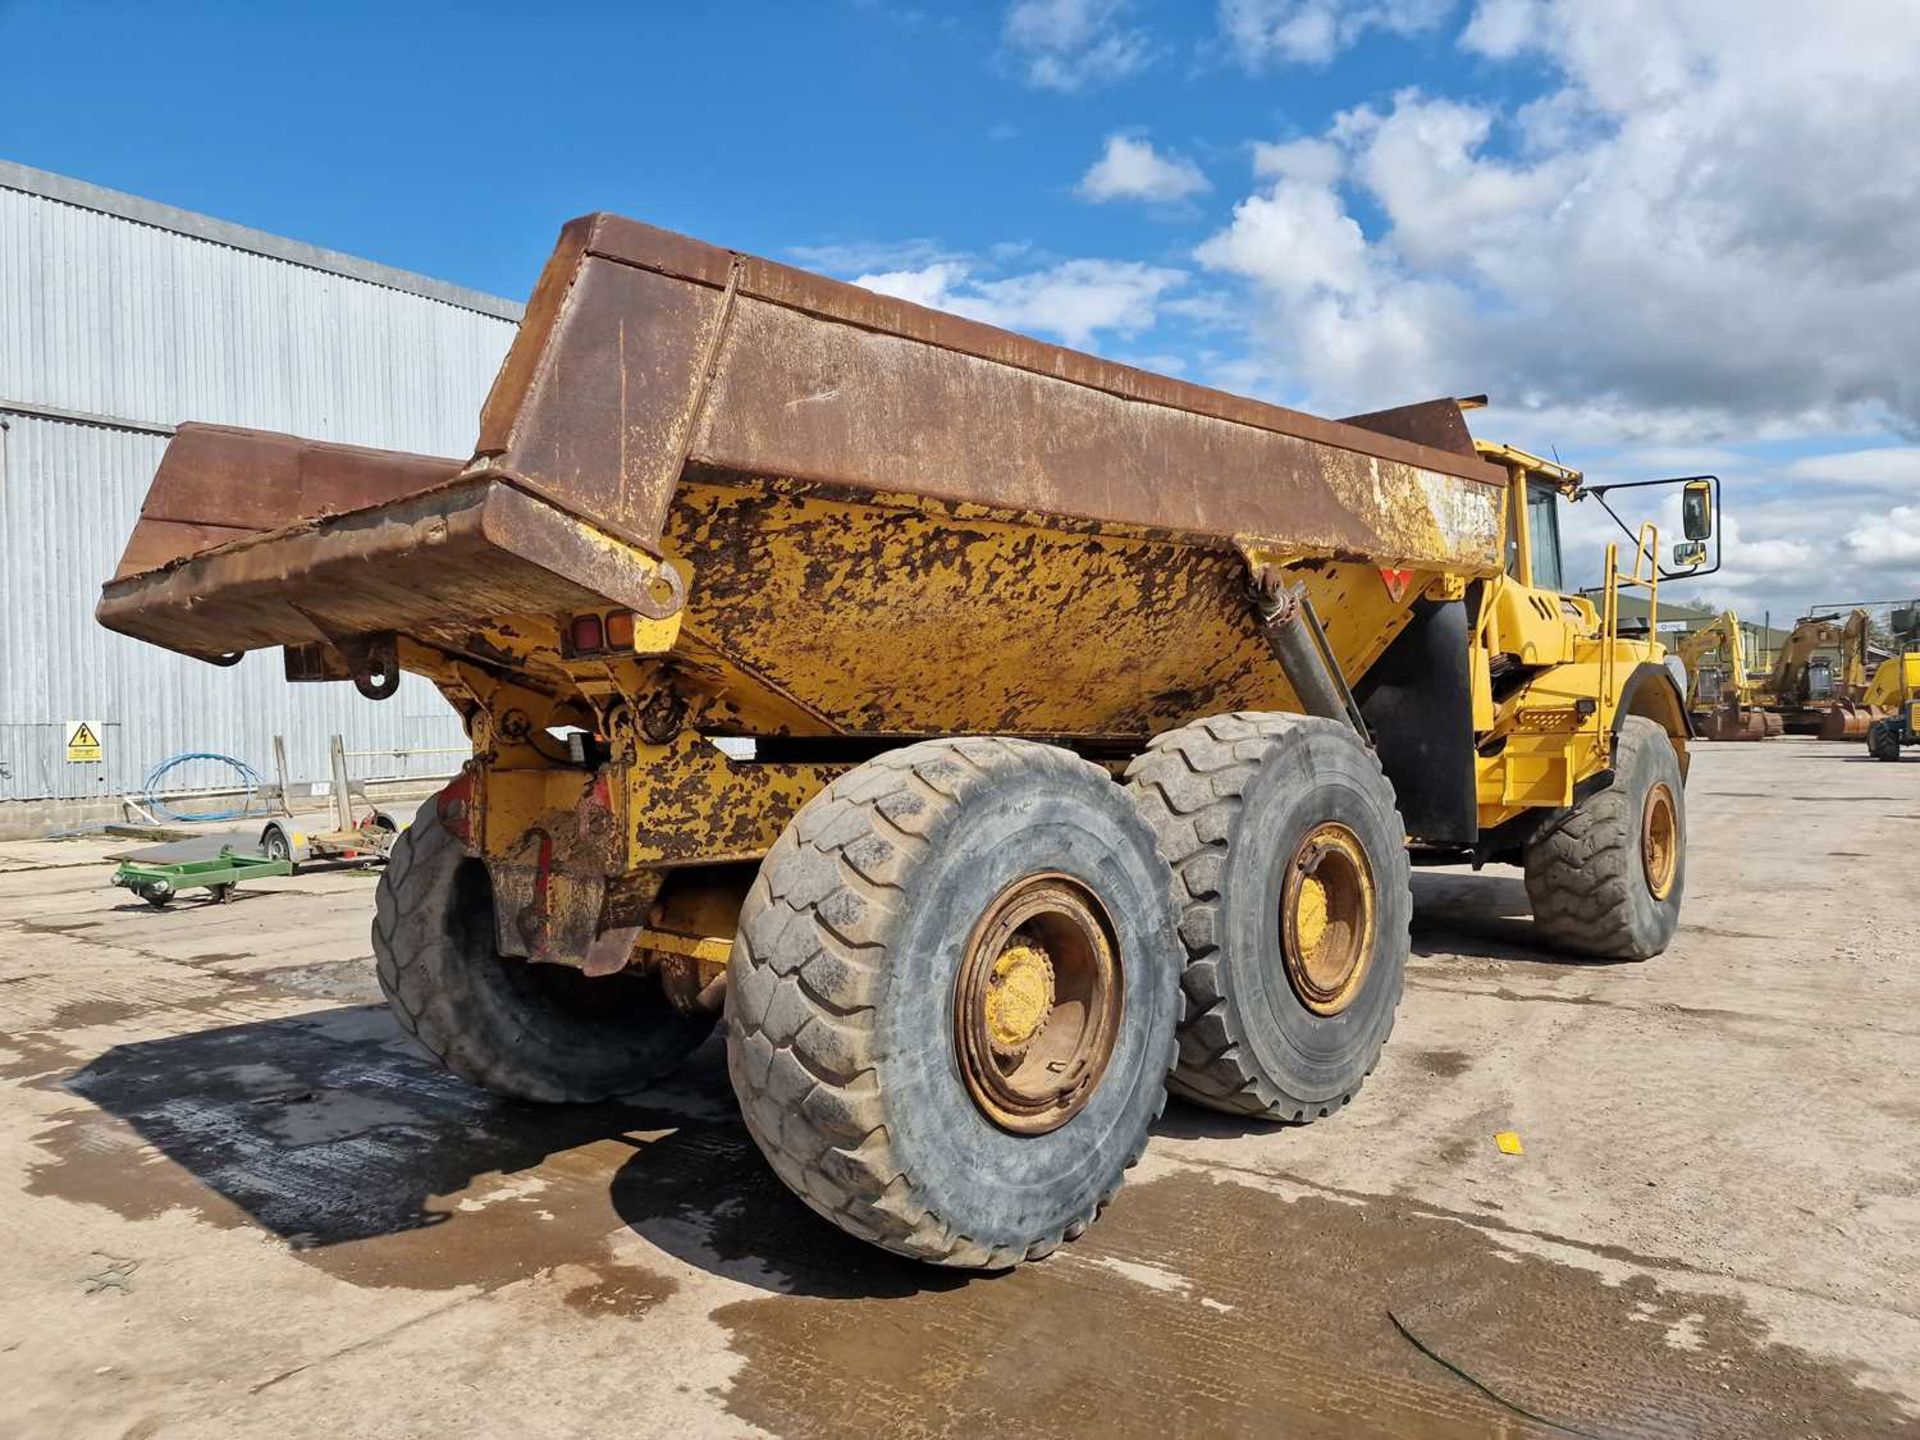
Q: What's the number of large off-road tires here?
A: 4